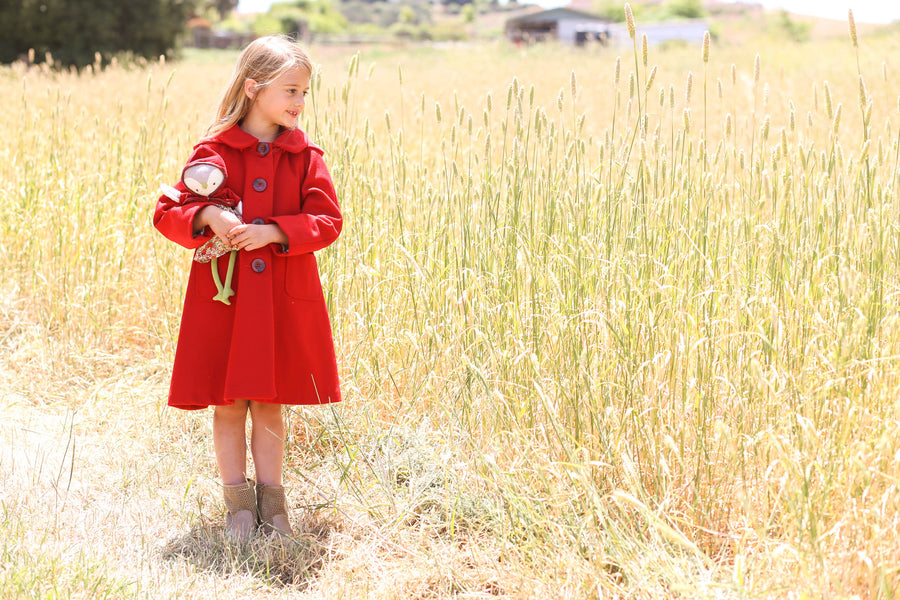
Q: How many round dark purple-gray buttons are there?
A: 4